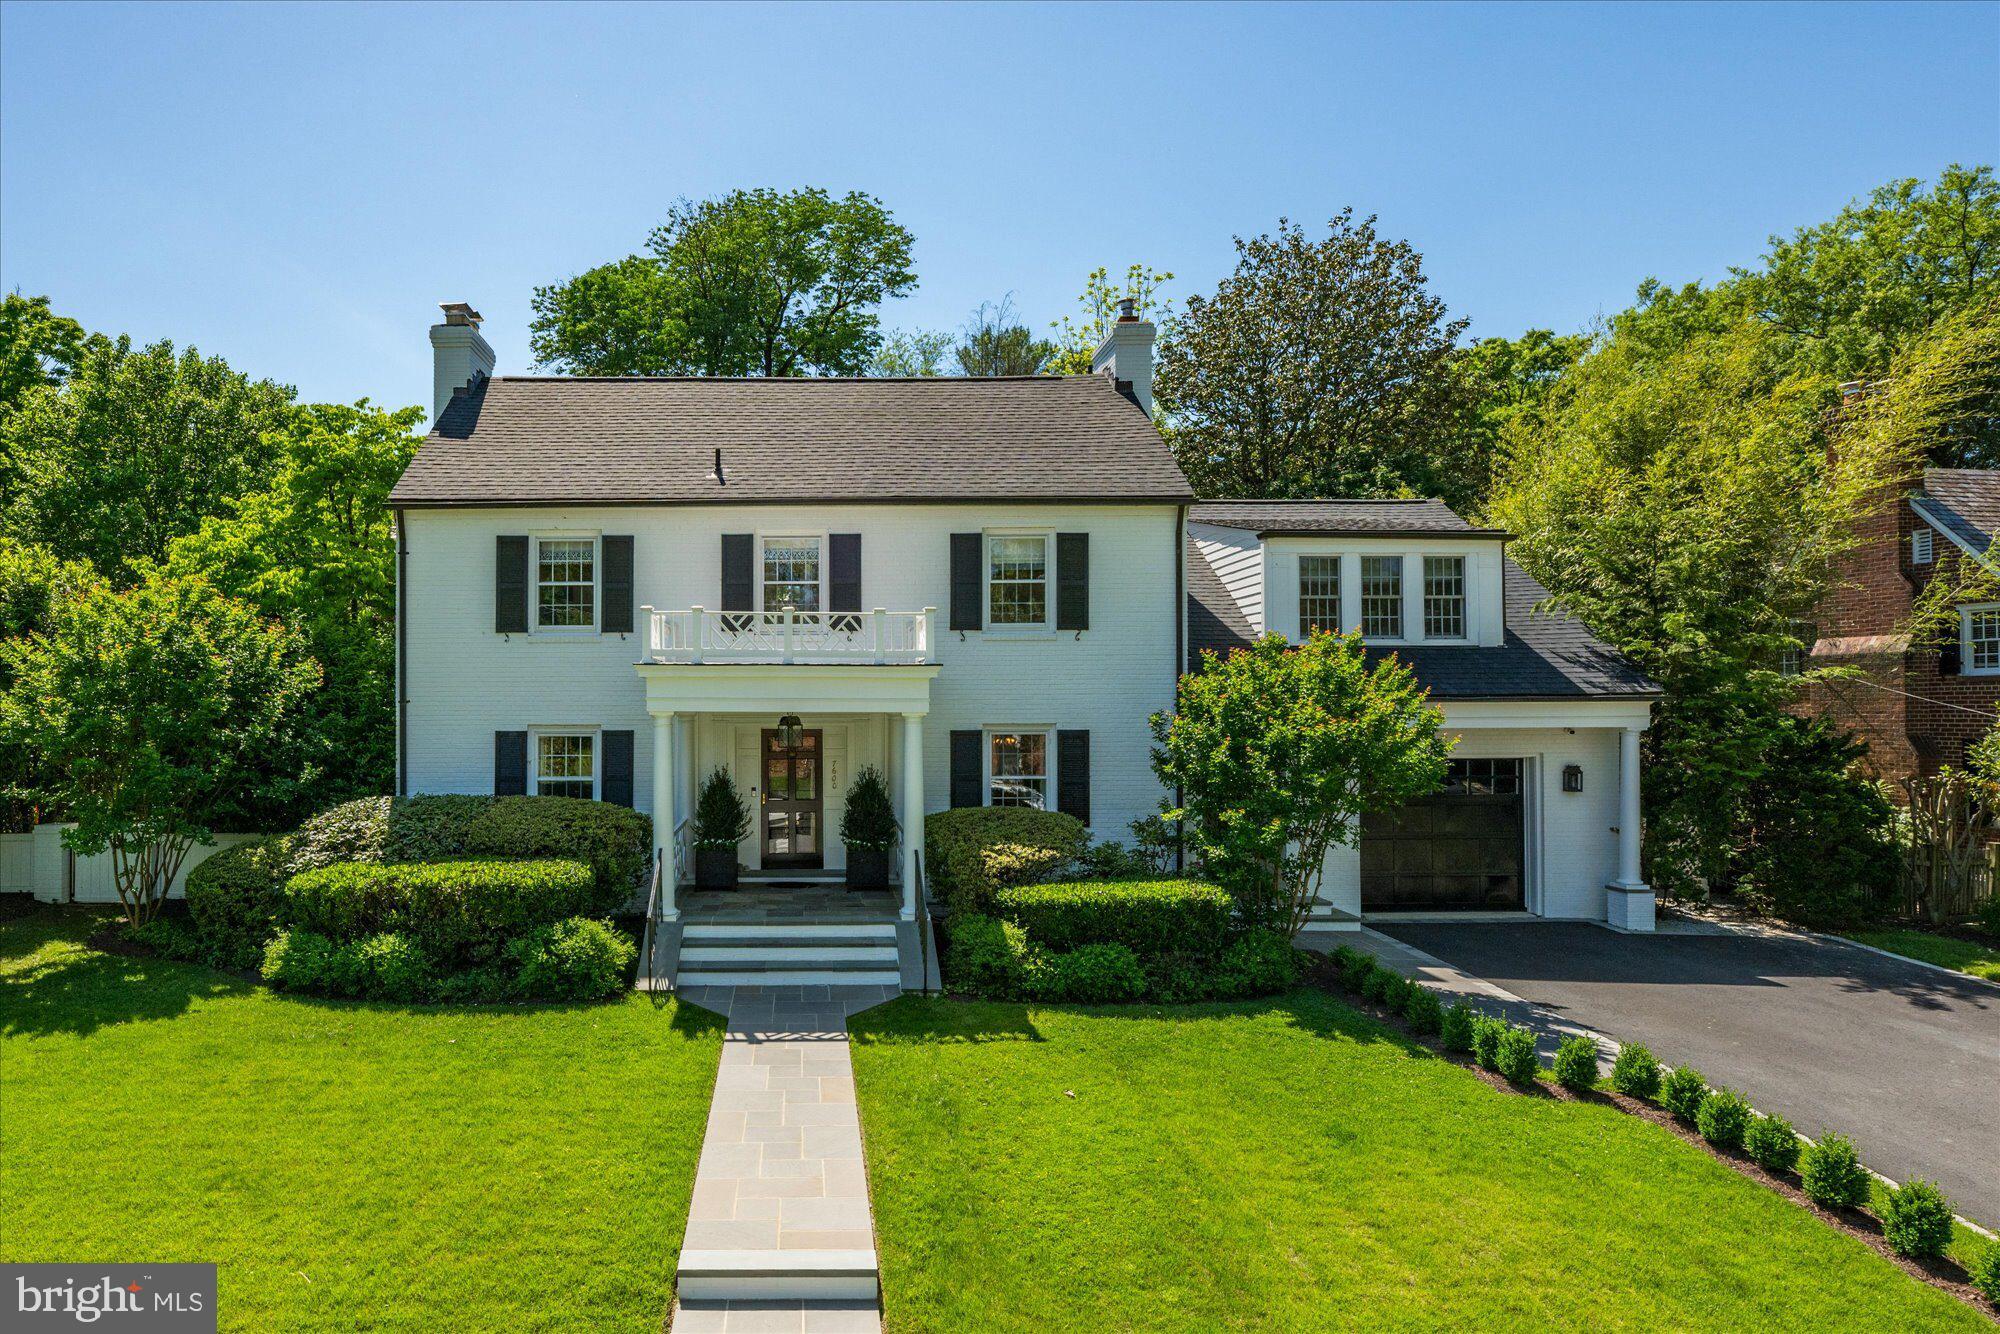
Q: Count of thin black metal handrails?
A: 2